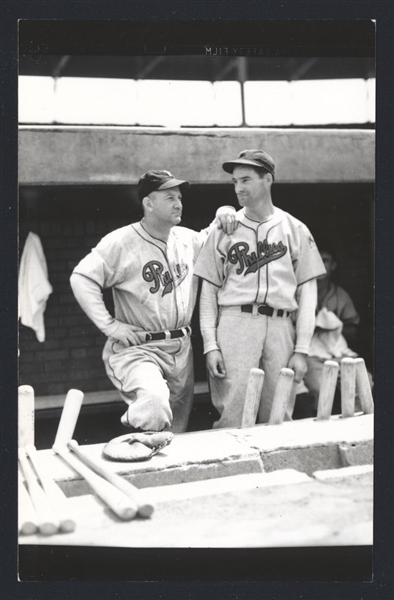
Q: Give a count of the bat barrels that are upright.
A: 7